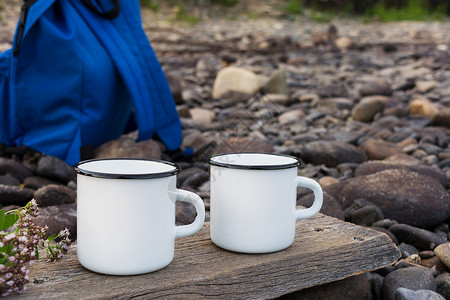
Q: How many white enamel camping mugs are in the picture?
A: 2